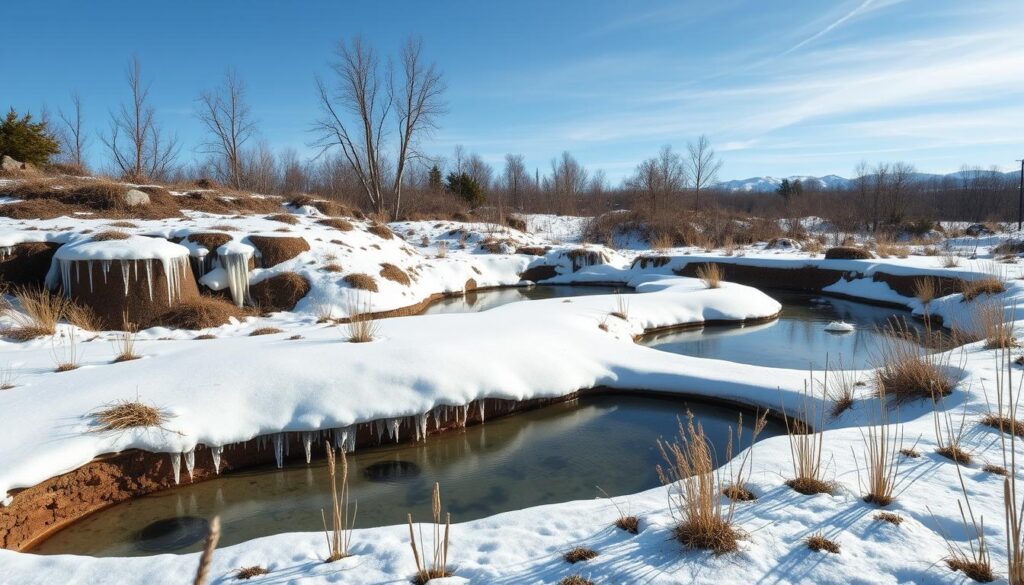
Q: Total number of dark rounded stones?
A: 2